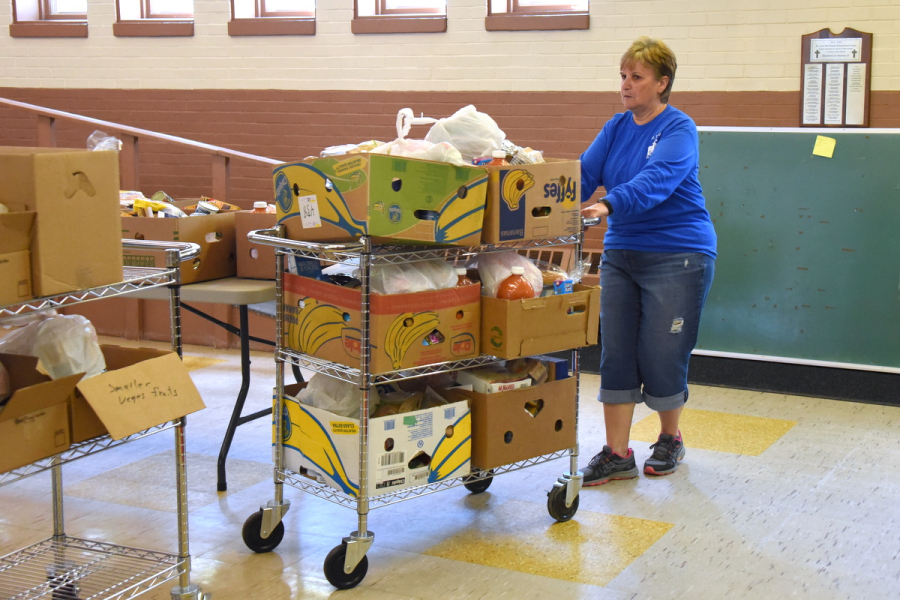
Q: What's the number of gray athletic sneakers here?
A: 2